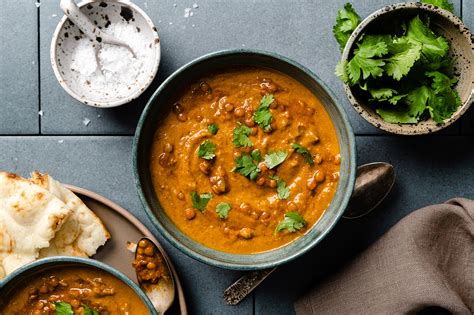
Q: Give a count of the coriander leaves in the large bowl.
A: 11